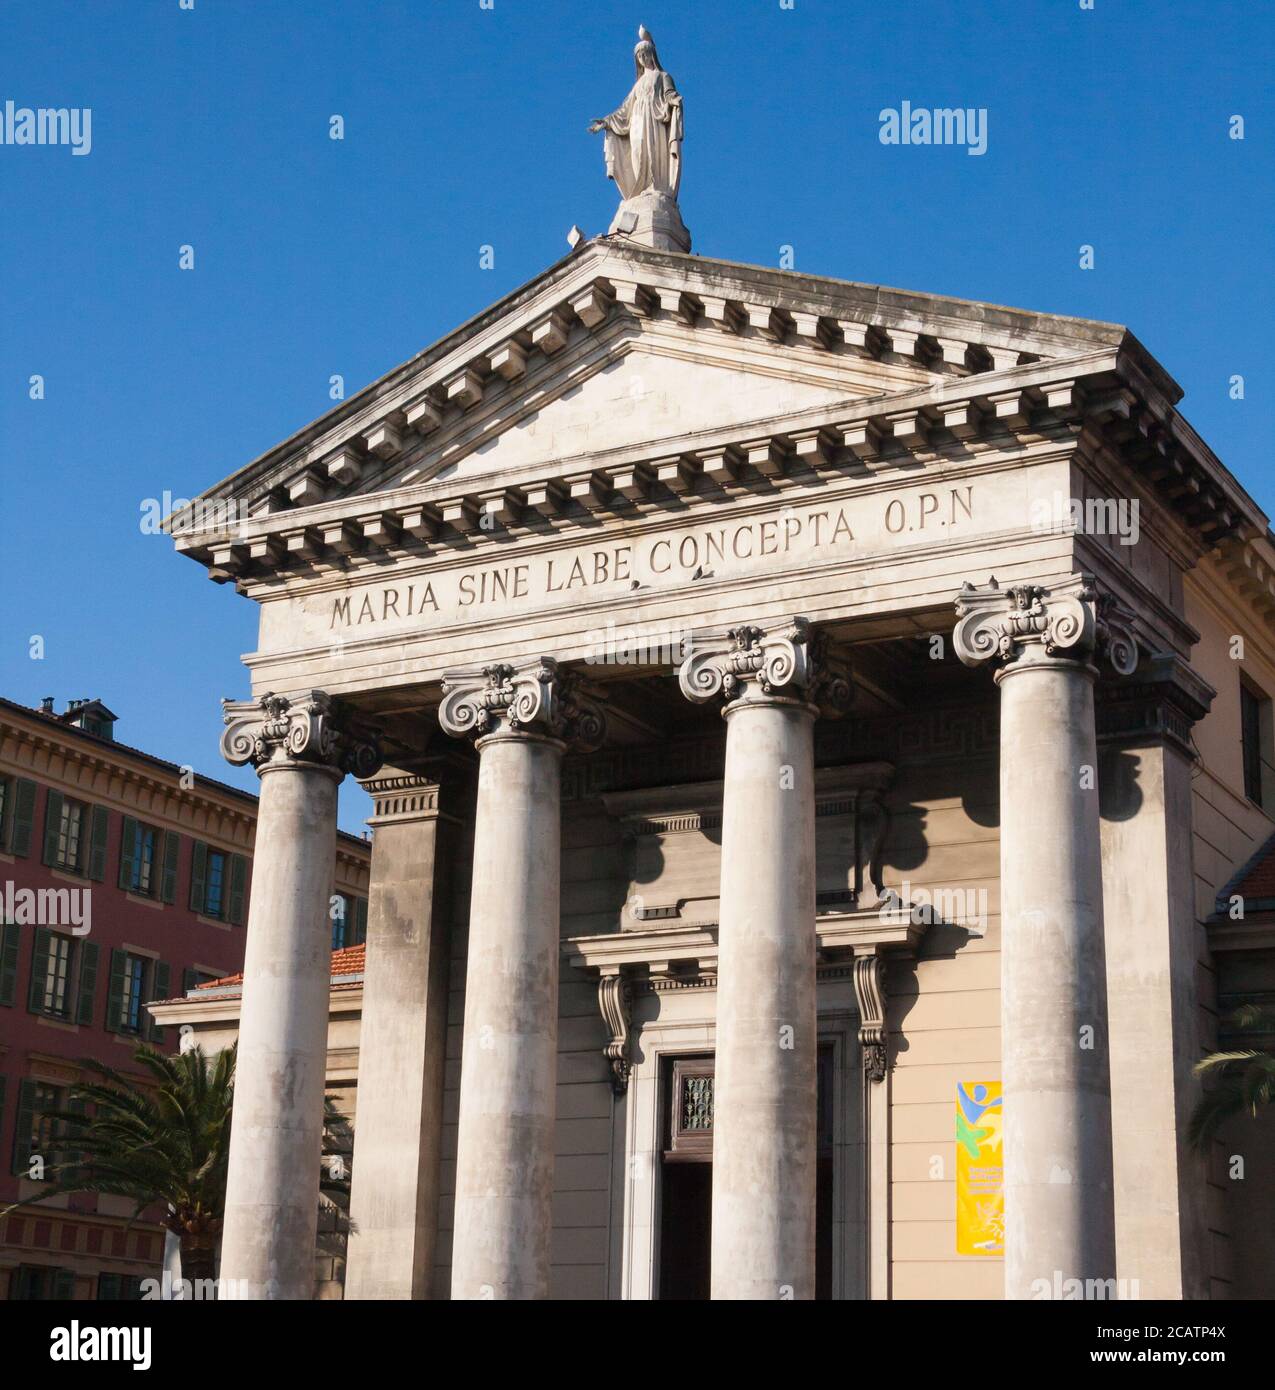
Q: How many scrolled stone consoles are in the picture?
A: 2